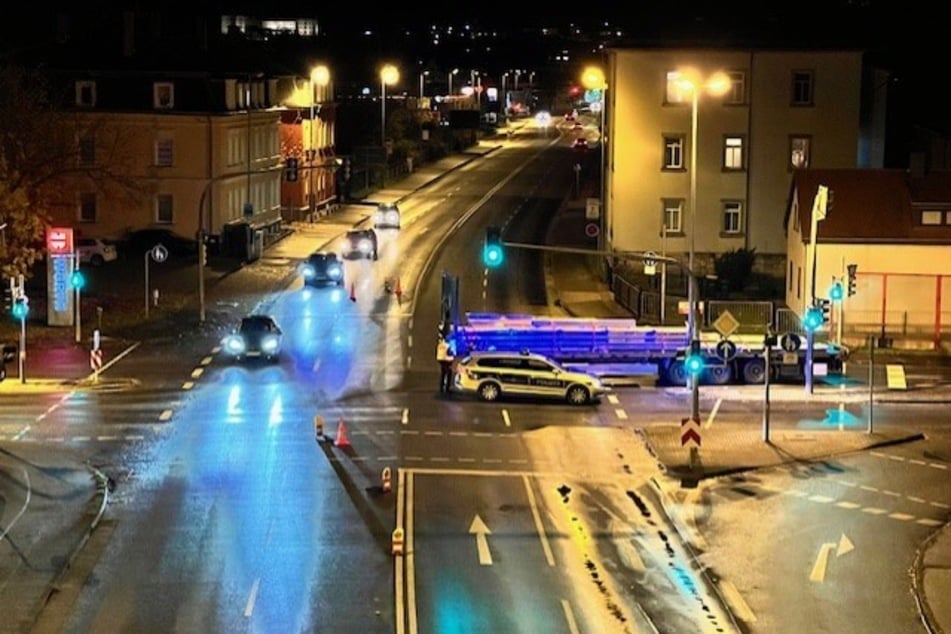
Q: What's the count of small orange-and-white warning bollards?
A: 3